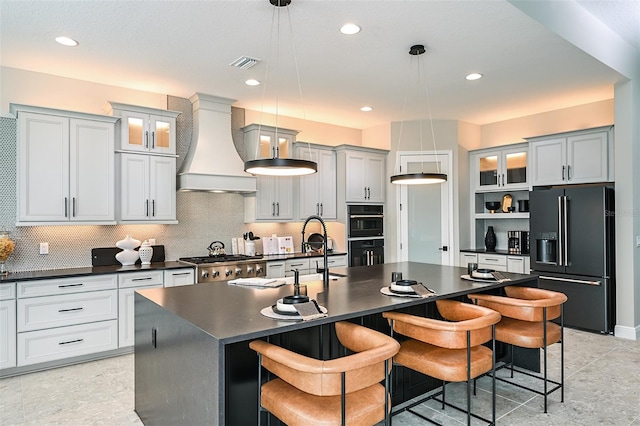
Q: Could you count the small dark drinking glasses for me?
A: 3